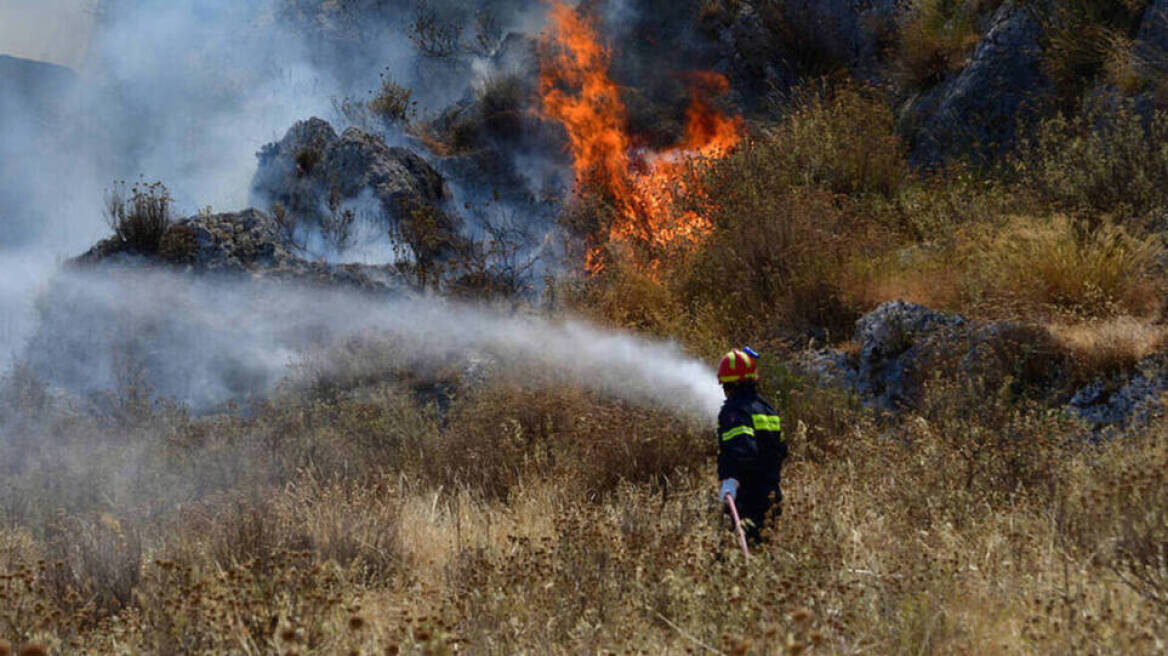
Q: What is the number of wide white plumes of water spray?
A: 1